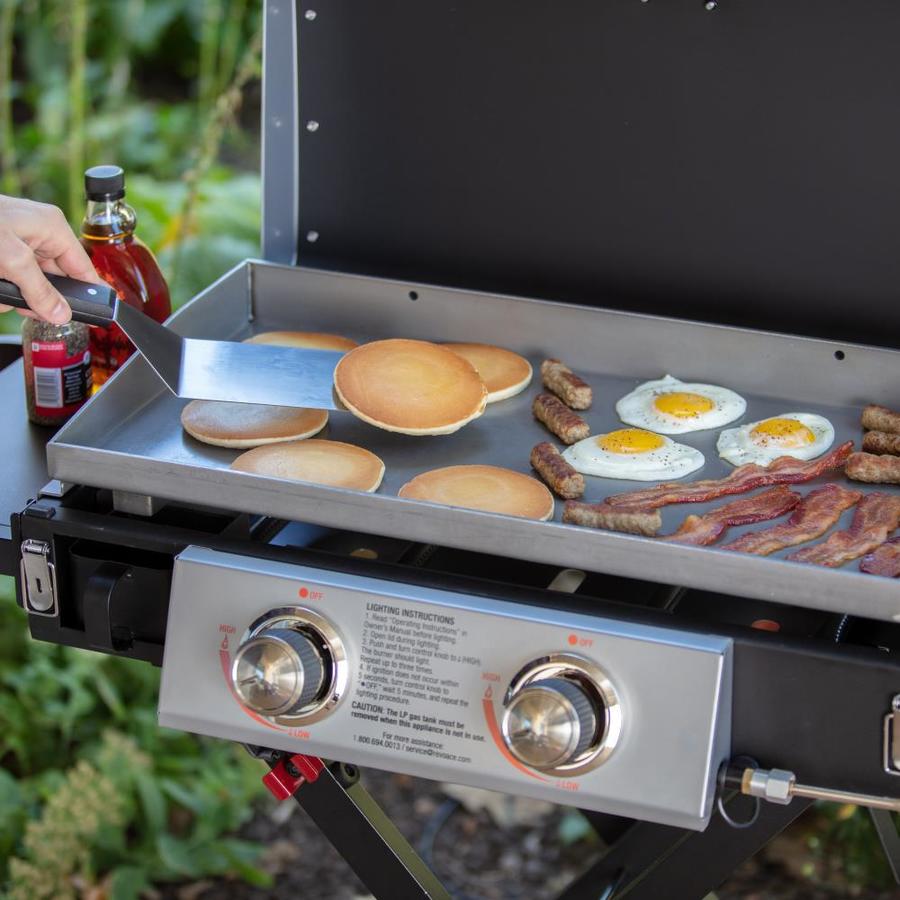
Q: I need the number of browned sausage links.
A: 7